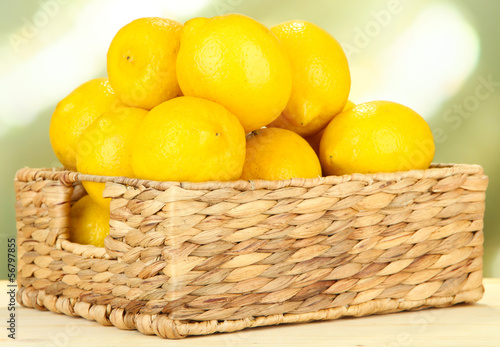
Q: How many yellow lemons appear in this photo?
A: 10